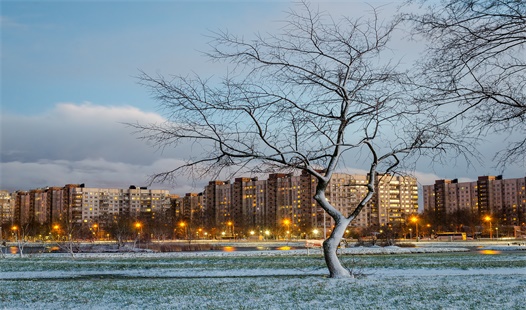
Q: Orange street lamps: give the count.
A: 9